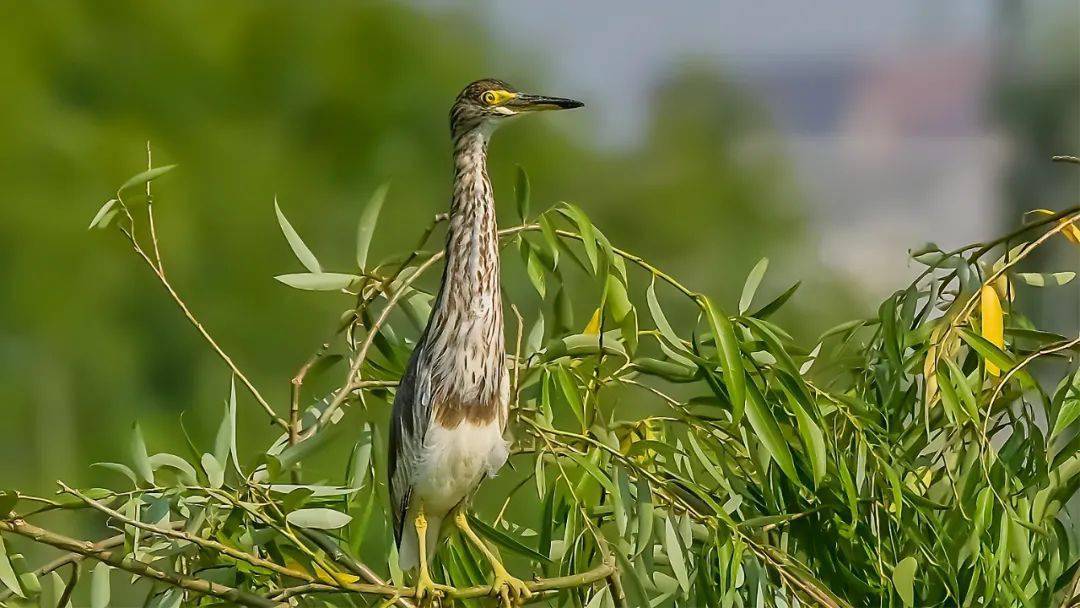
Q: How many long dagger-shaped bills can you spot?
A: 1